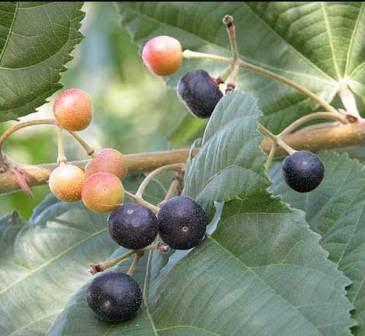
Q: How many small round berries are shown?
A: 10